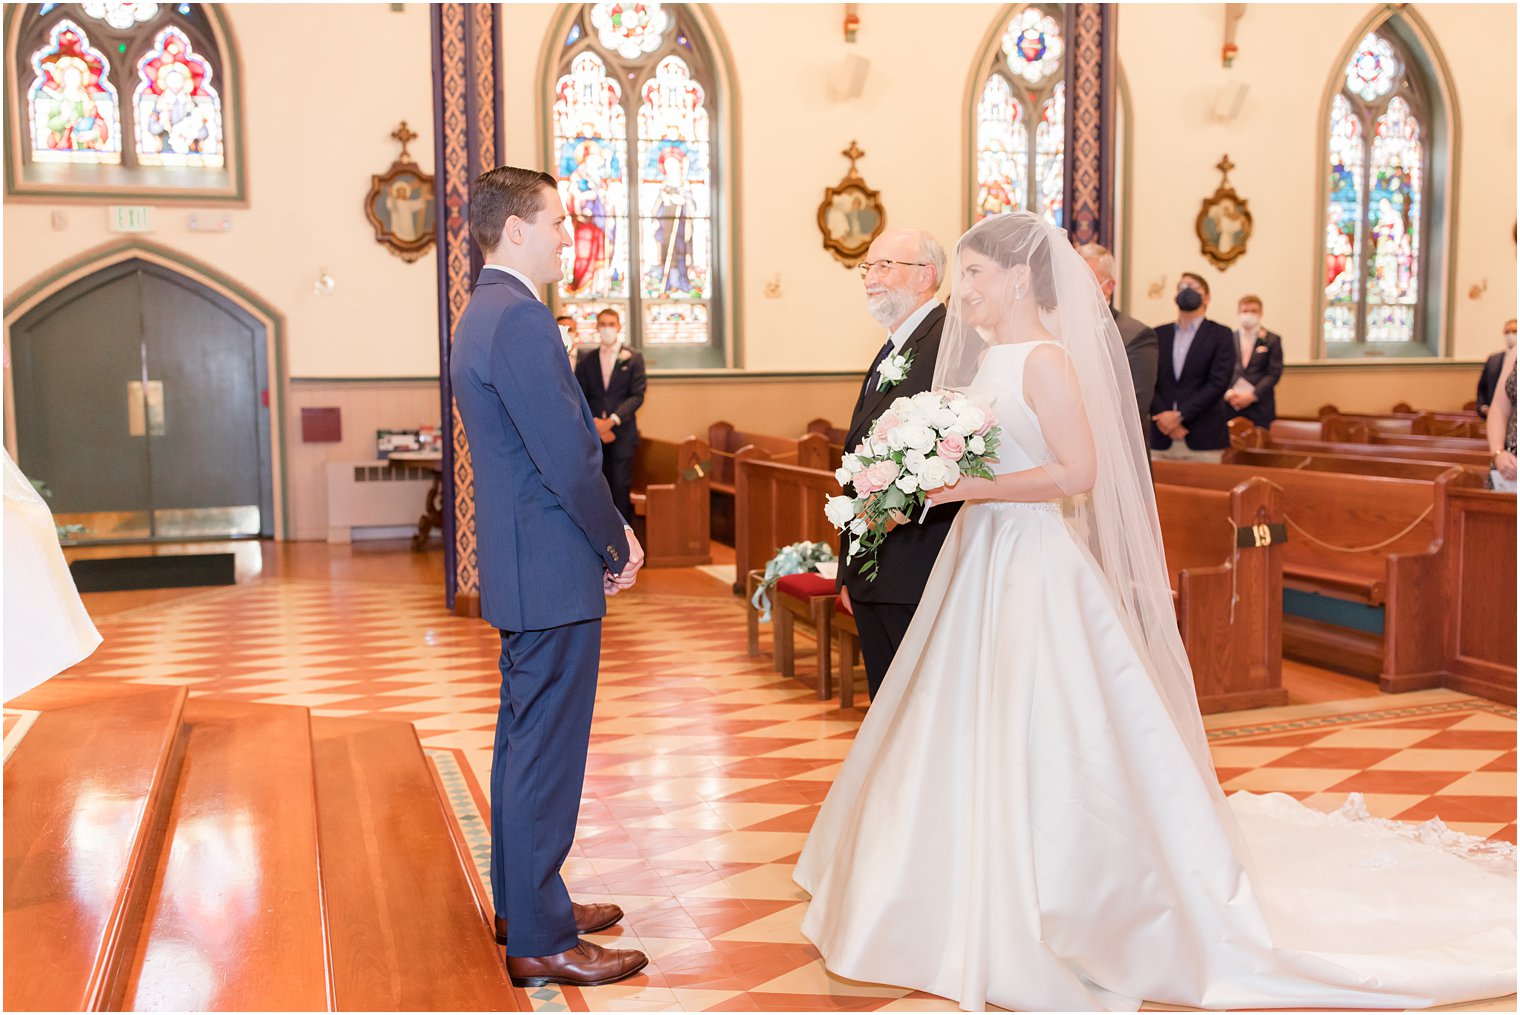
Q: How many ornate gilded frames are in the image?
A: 3